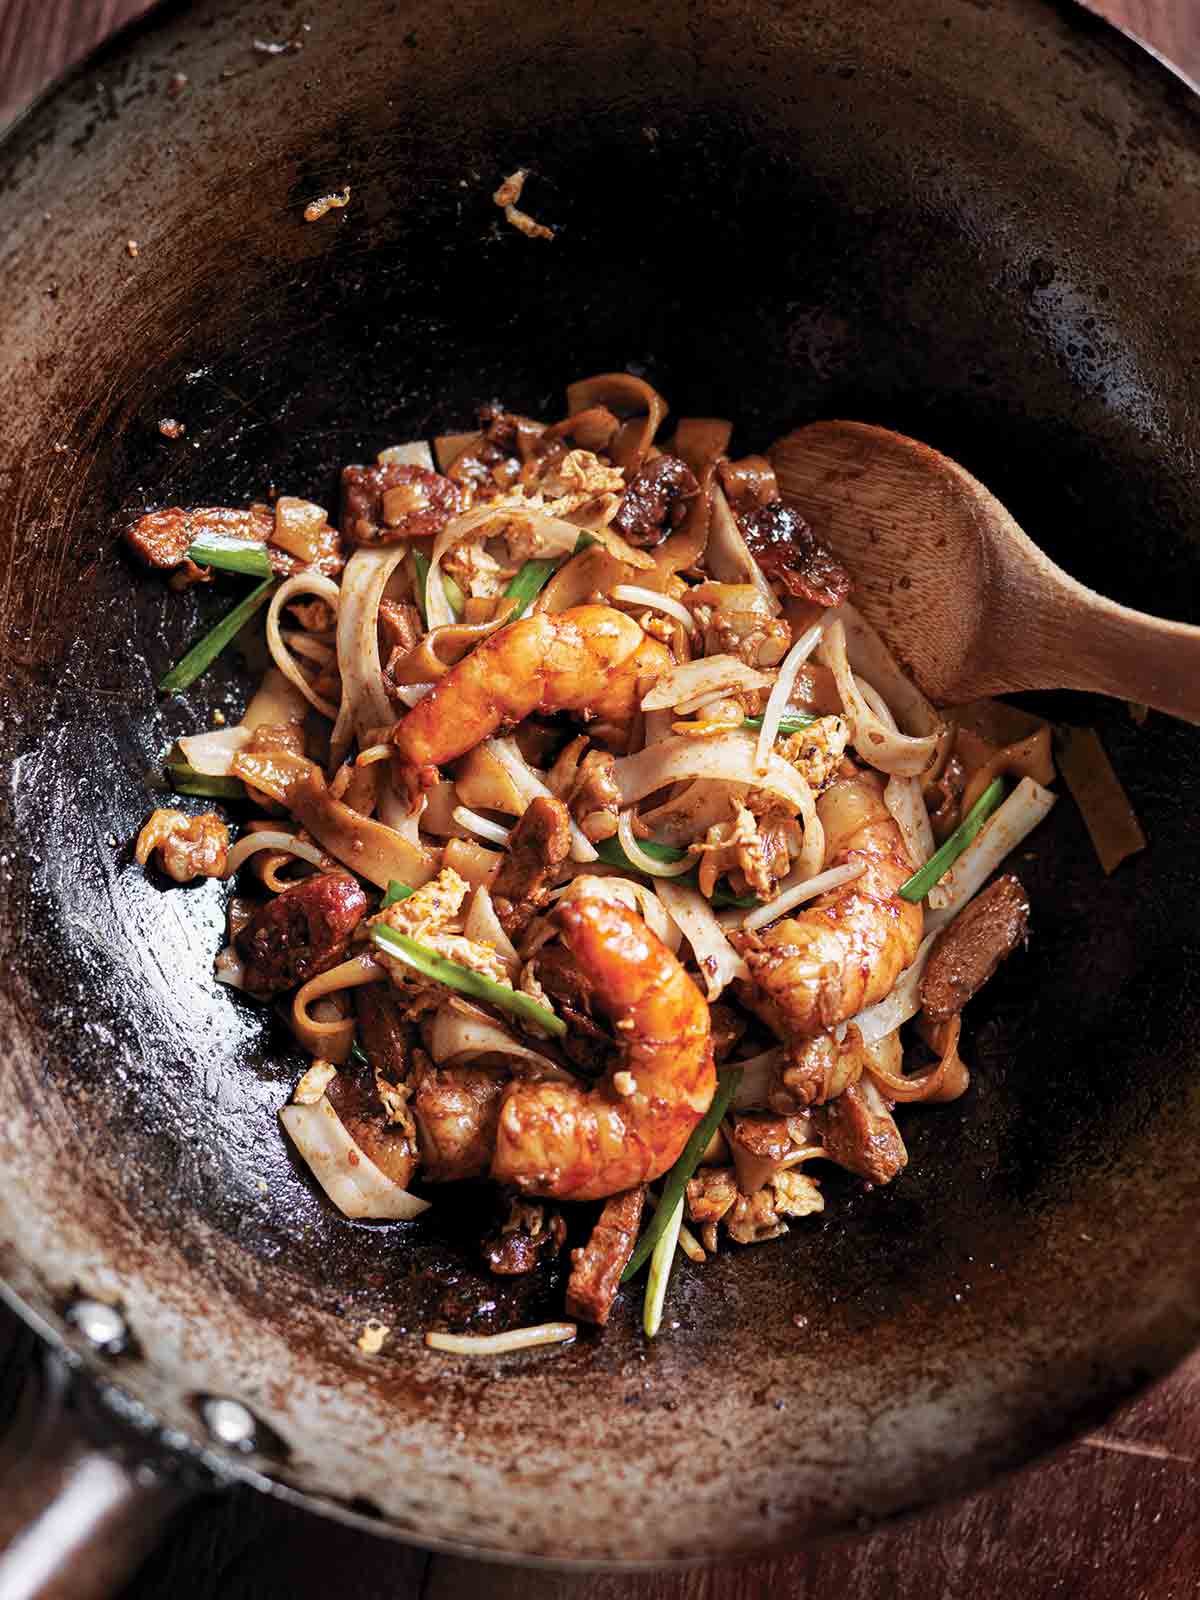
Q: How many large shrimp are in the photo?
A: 3